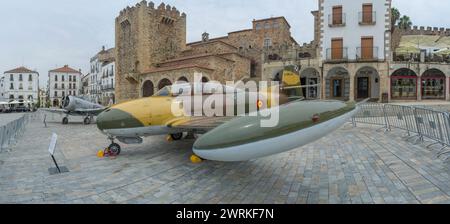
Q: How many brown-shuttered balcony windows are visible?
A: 4